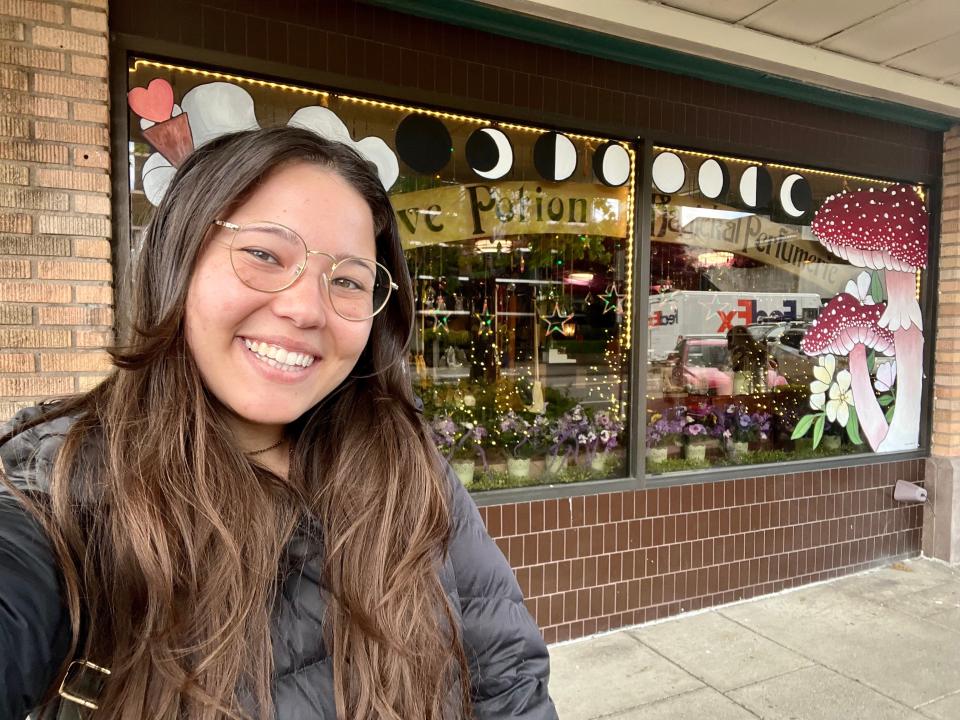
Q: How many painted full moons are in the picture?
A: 1